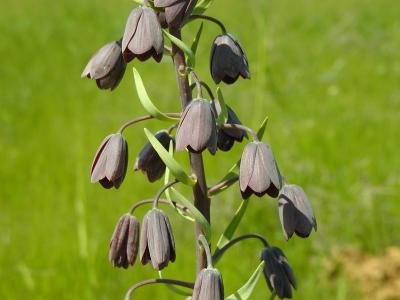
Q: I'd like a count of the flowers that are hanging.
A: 14